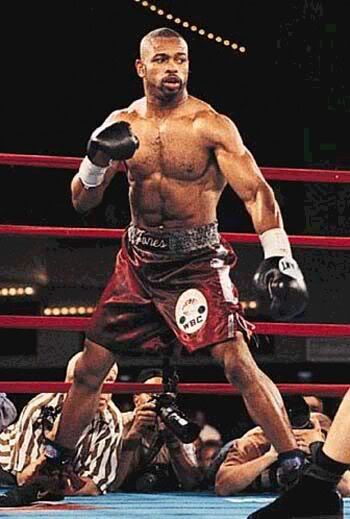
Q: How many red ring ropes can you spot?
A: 4